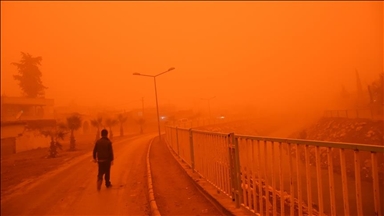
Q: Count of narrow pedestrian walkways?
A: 1